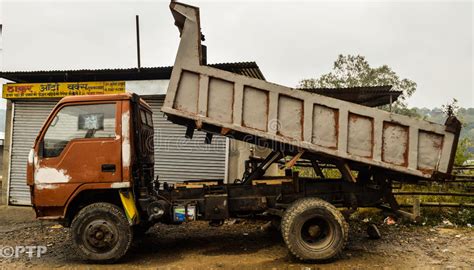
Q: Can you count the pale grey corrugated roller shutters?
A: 2